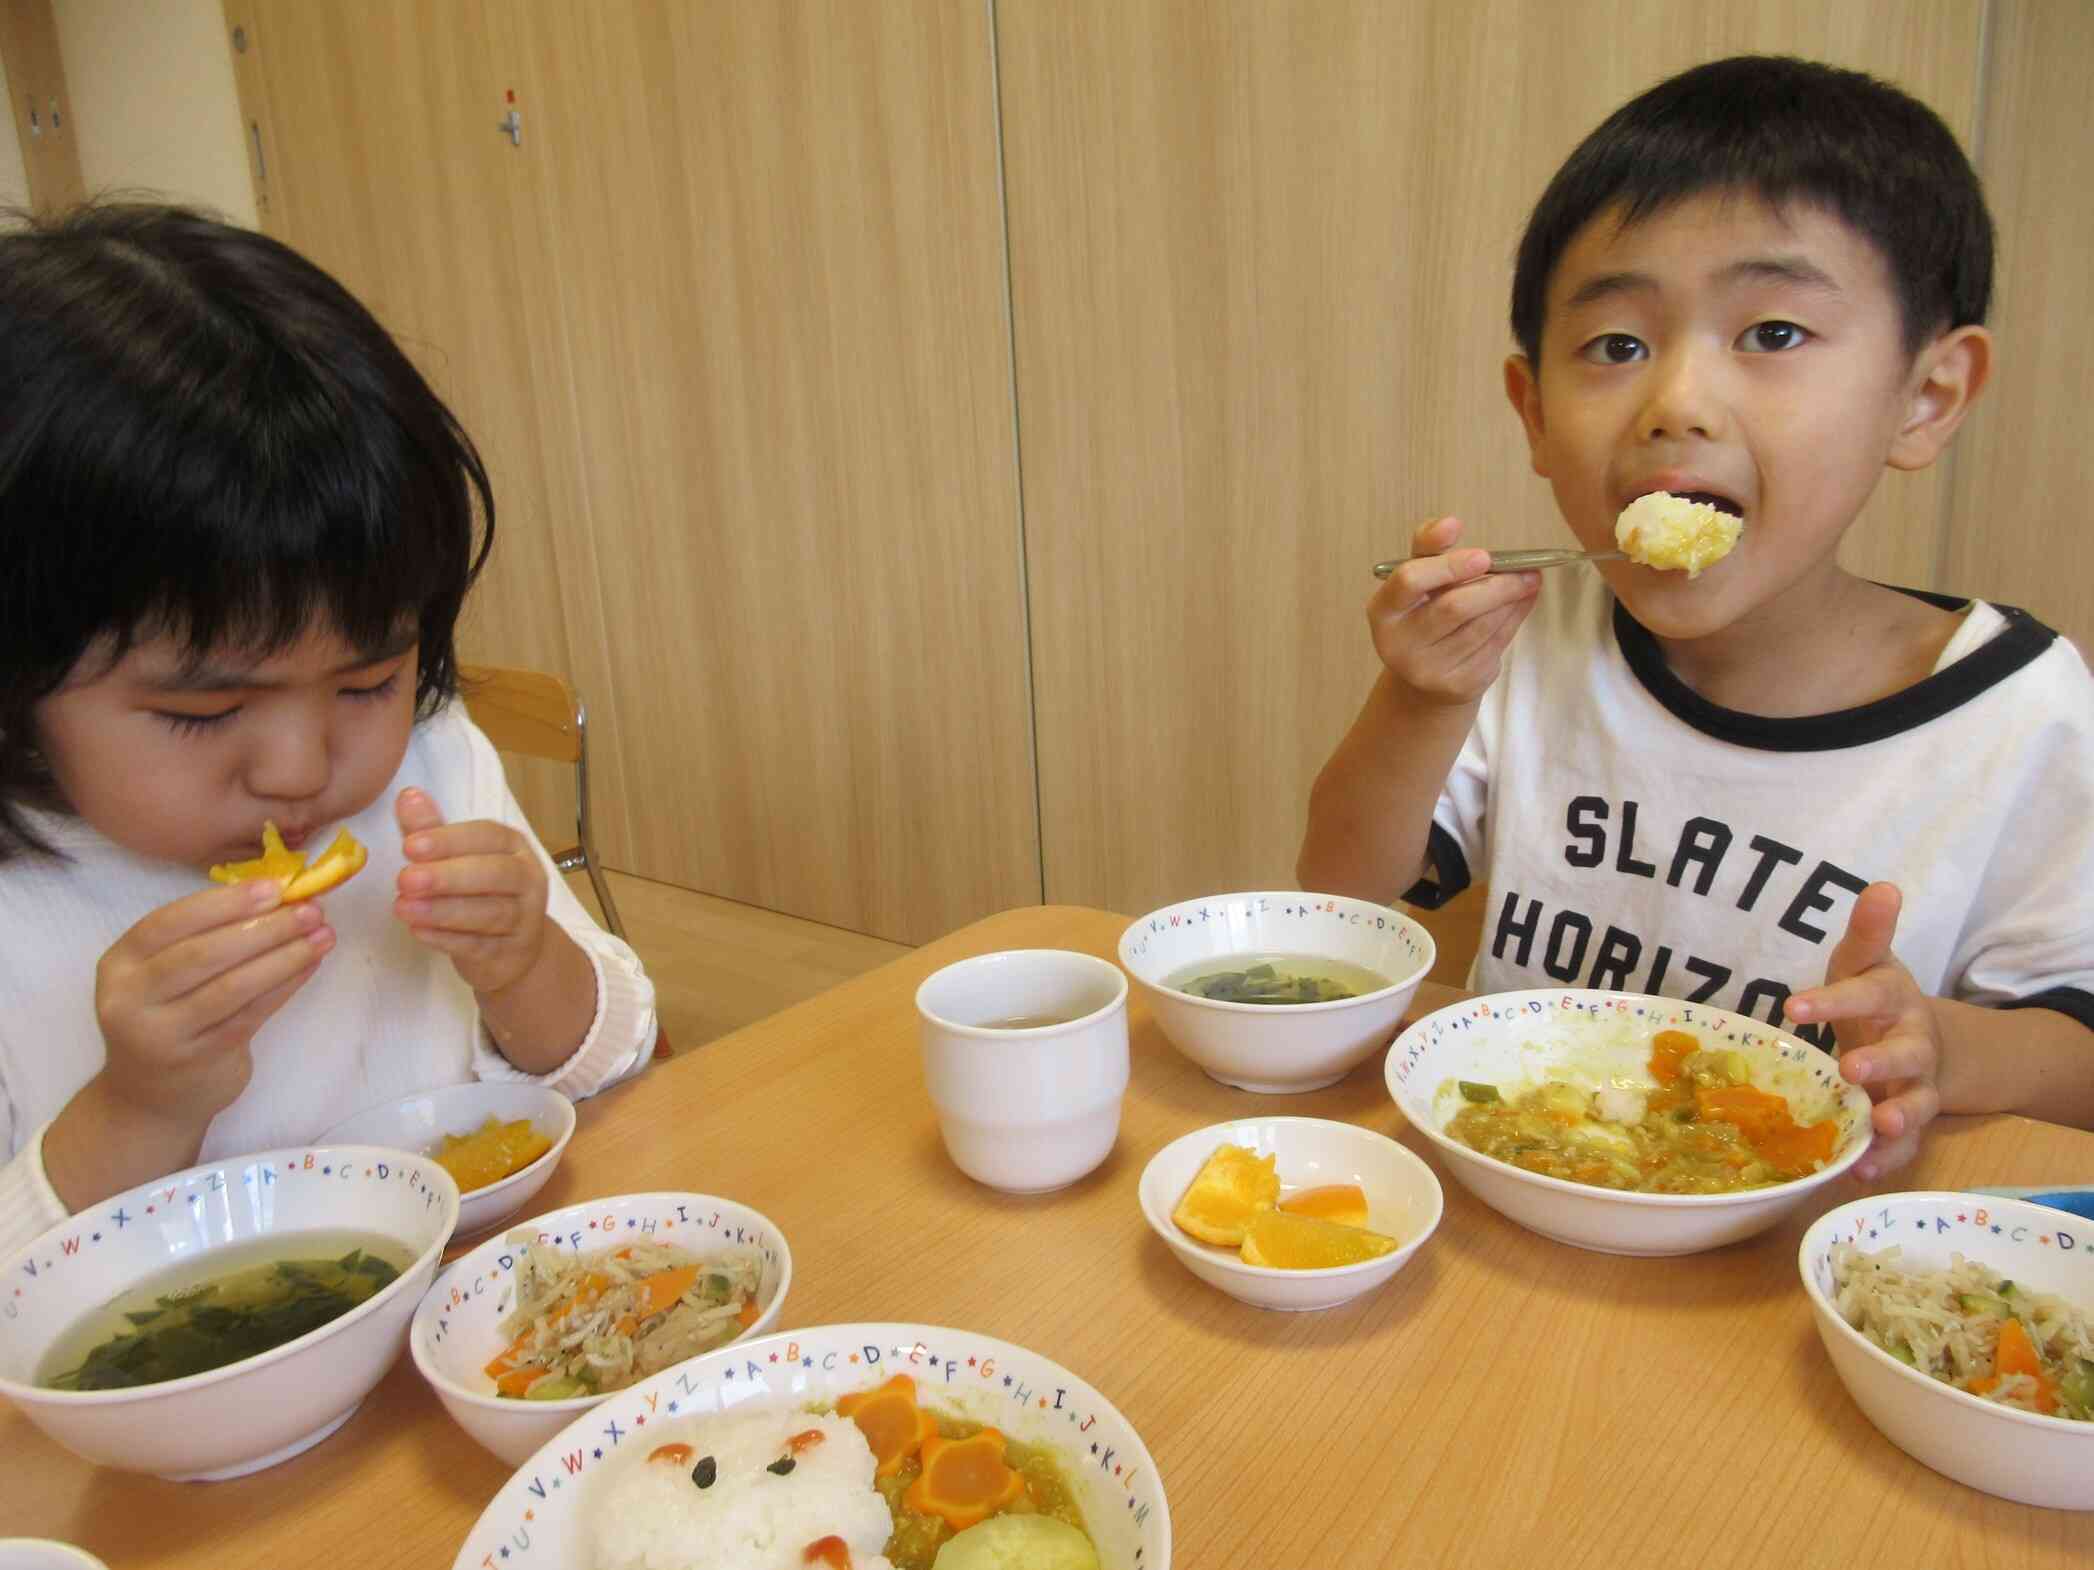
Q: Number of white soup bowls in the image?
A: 2